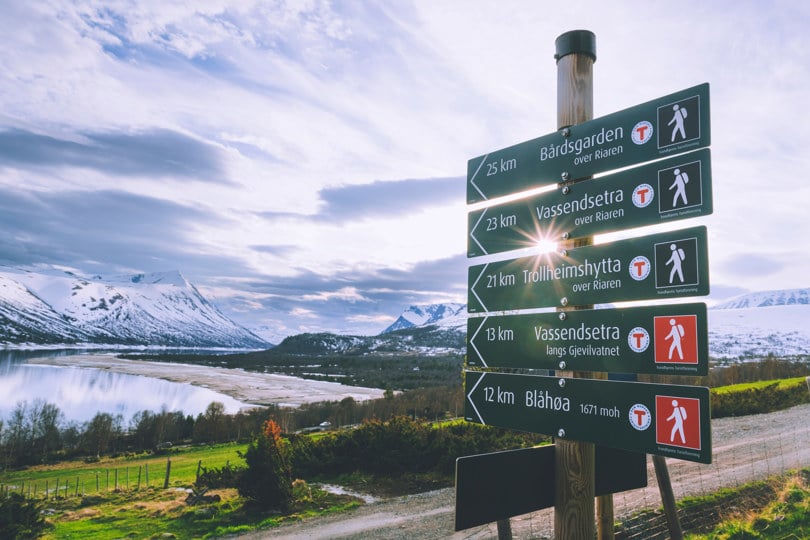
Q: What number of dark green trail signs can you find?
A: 5